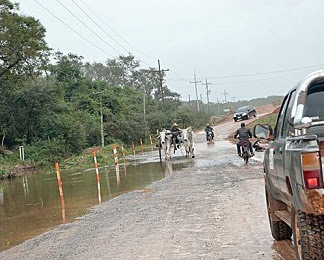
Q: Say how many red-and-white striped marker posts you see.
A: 7